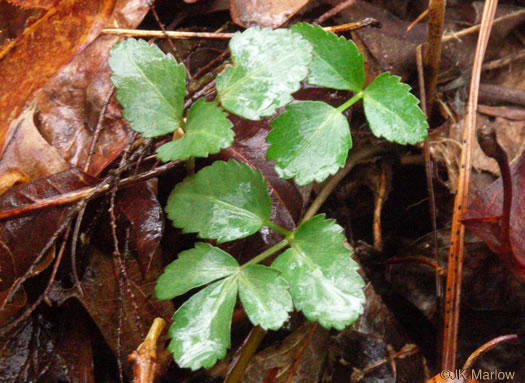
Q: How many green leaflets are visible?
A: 11